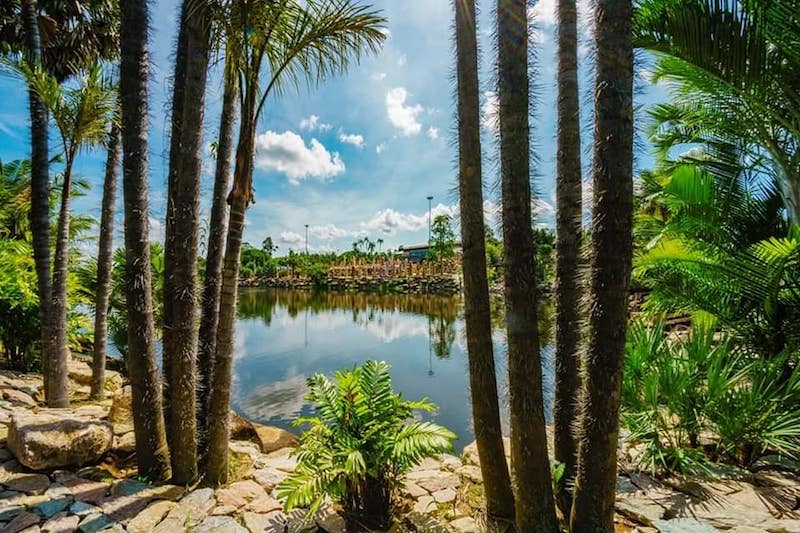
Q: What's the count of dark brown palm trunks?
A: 12